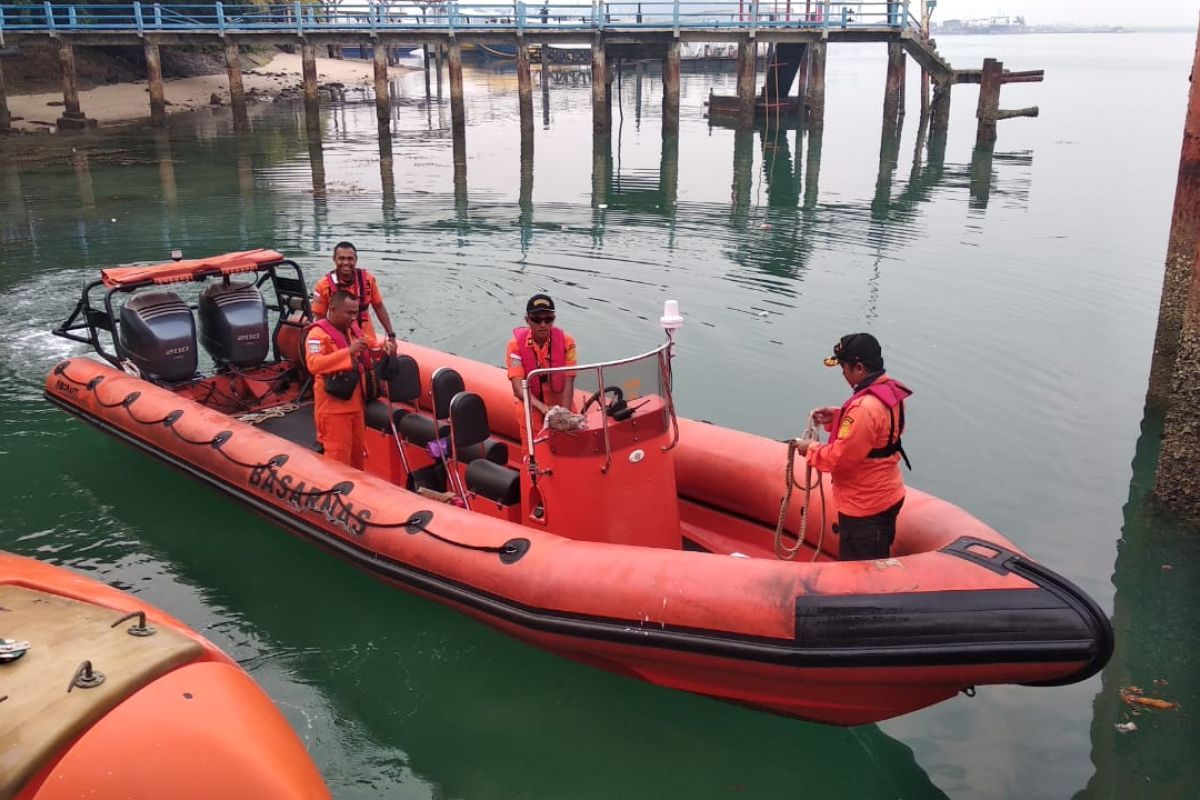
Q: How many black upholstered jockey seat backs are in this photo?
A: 3